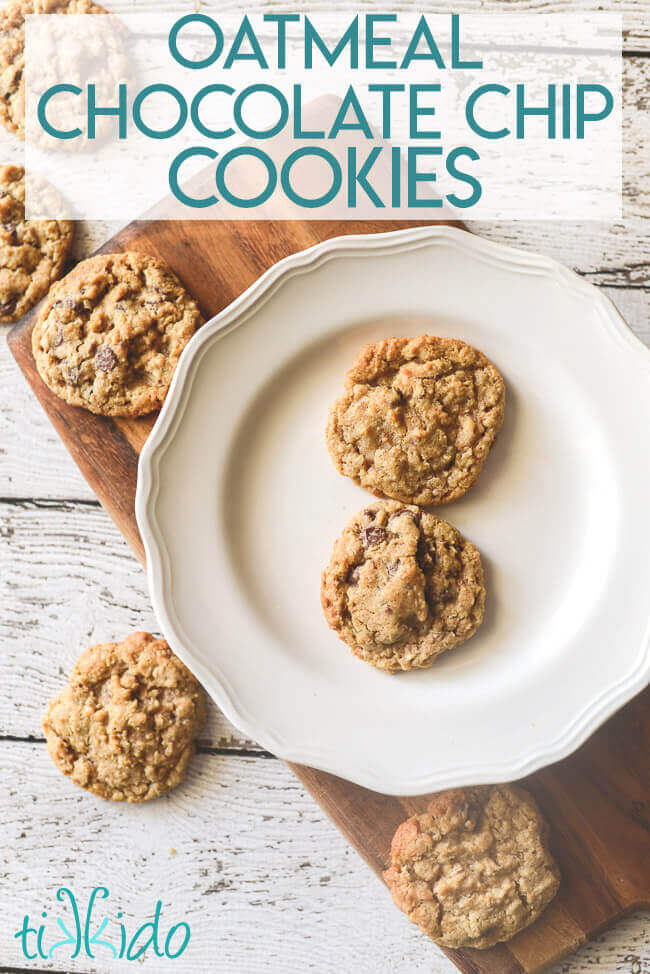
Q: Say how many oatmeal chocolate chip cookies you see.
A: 7